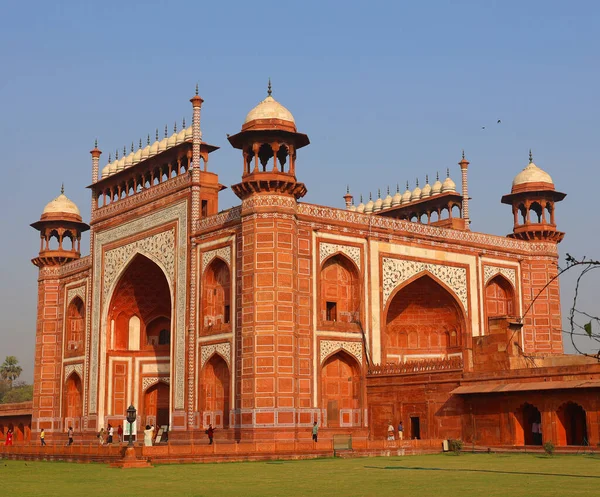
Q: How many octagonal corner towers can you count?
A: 3